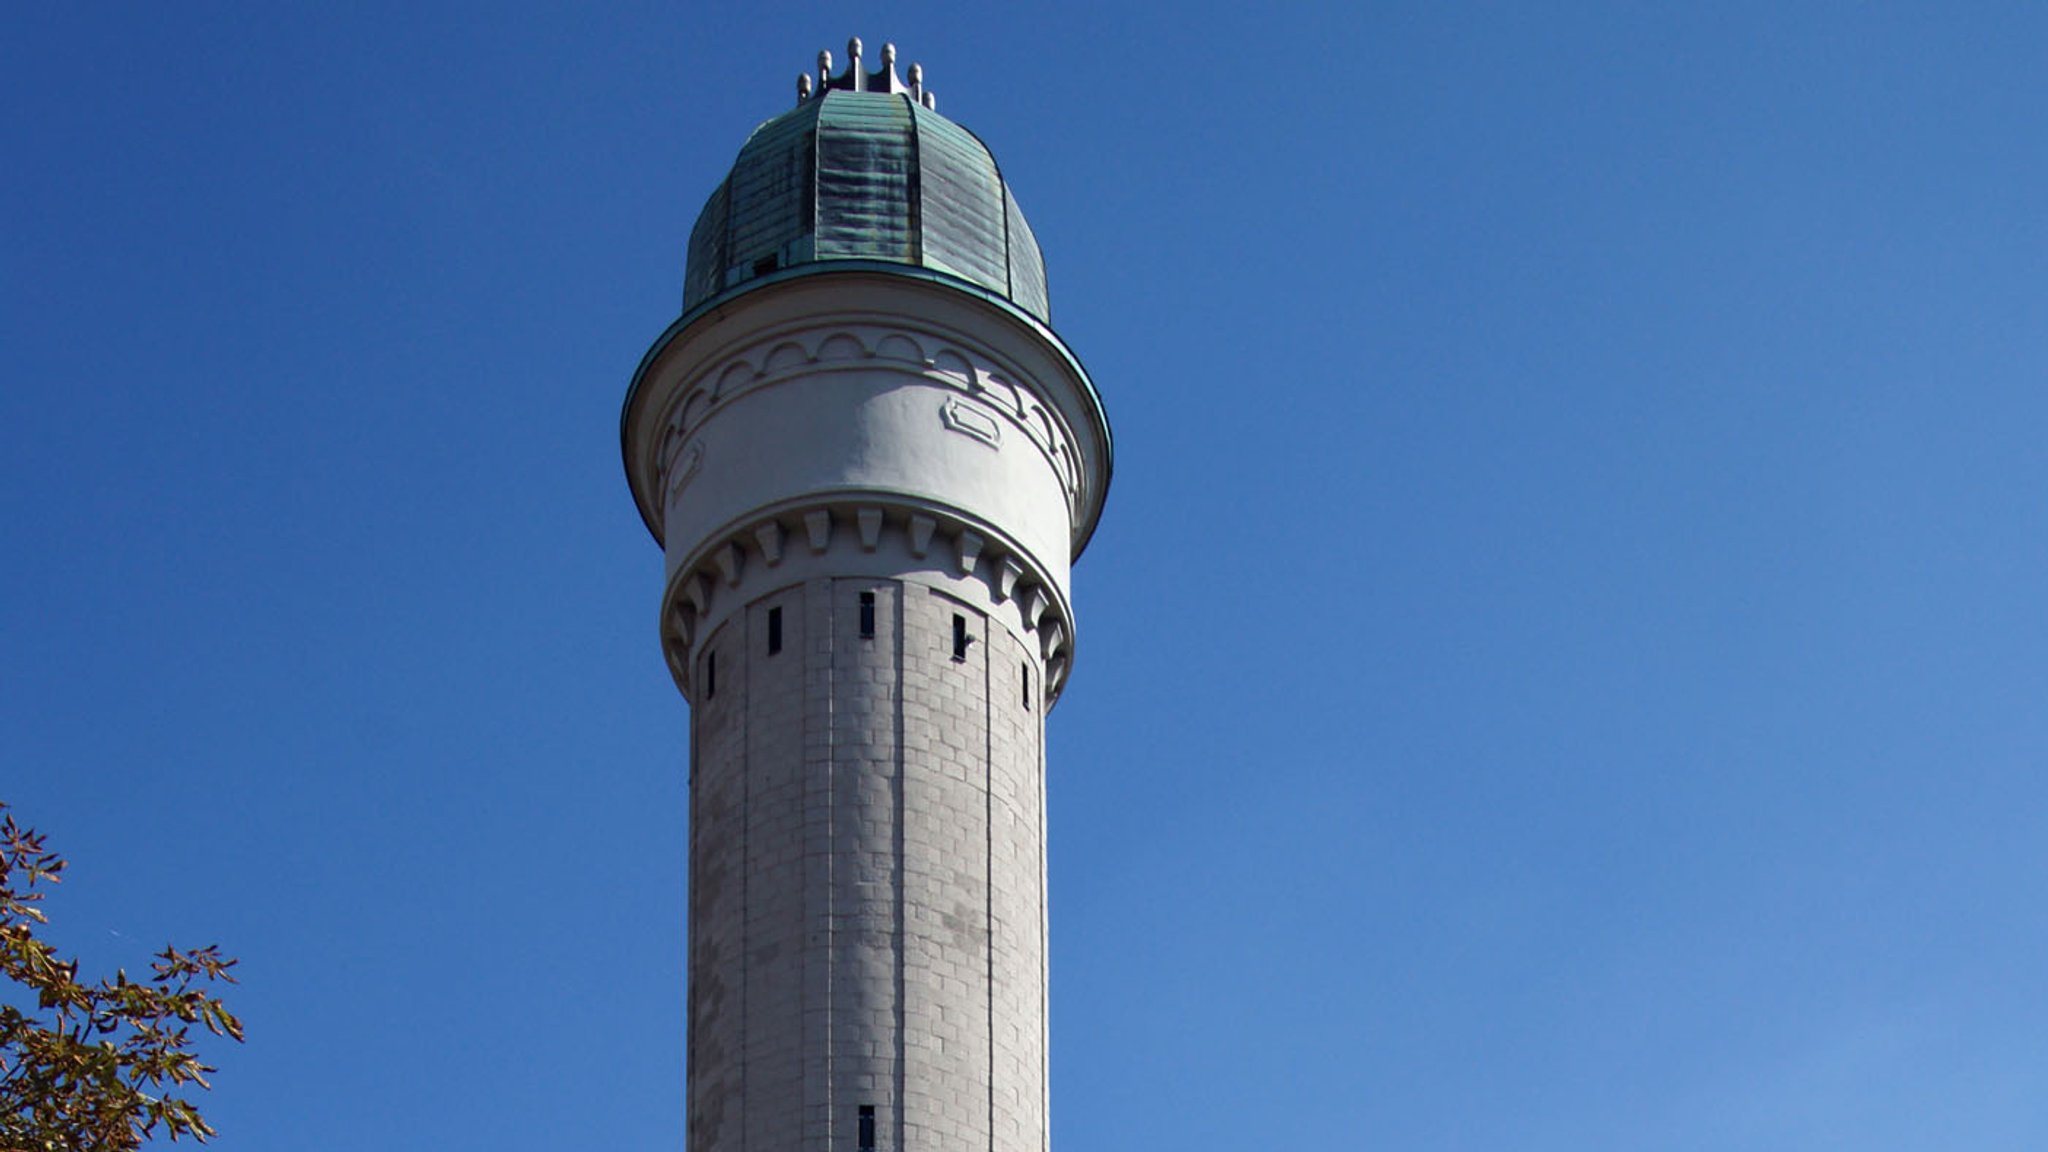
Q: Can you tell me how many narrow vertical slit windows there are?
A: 6